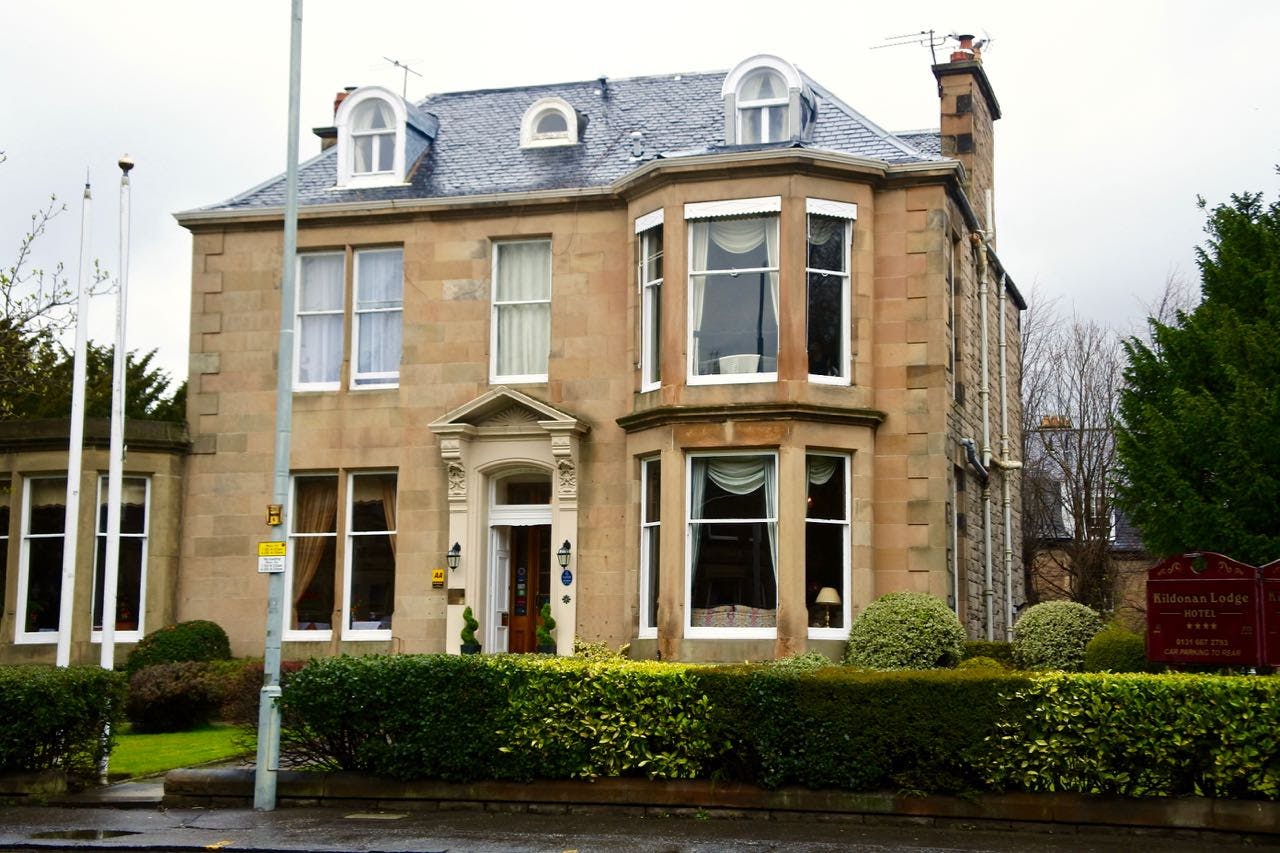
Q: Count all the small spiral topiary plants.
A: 2